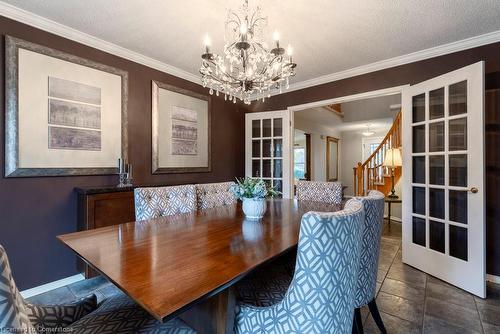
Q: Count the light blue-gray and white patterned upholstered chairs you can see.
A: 6